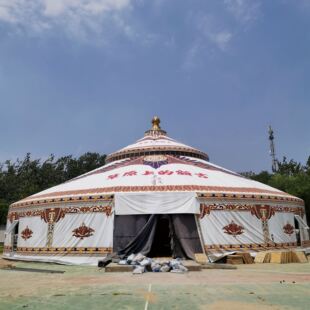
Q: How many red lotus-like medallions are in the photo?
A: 4